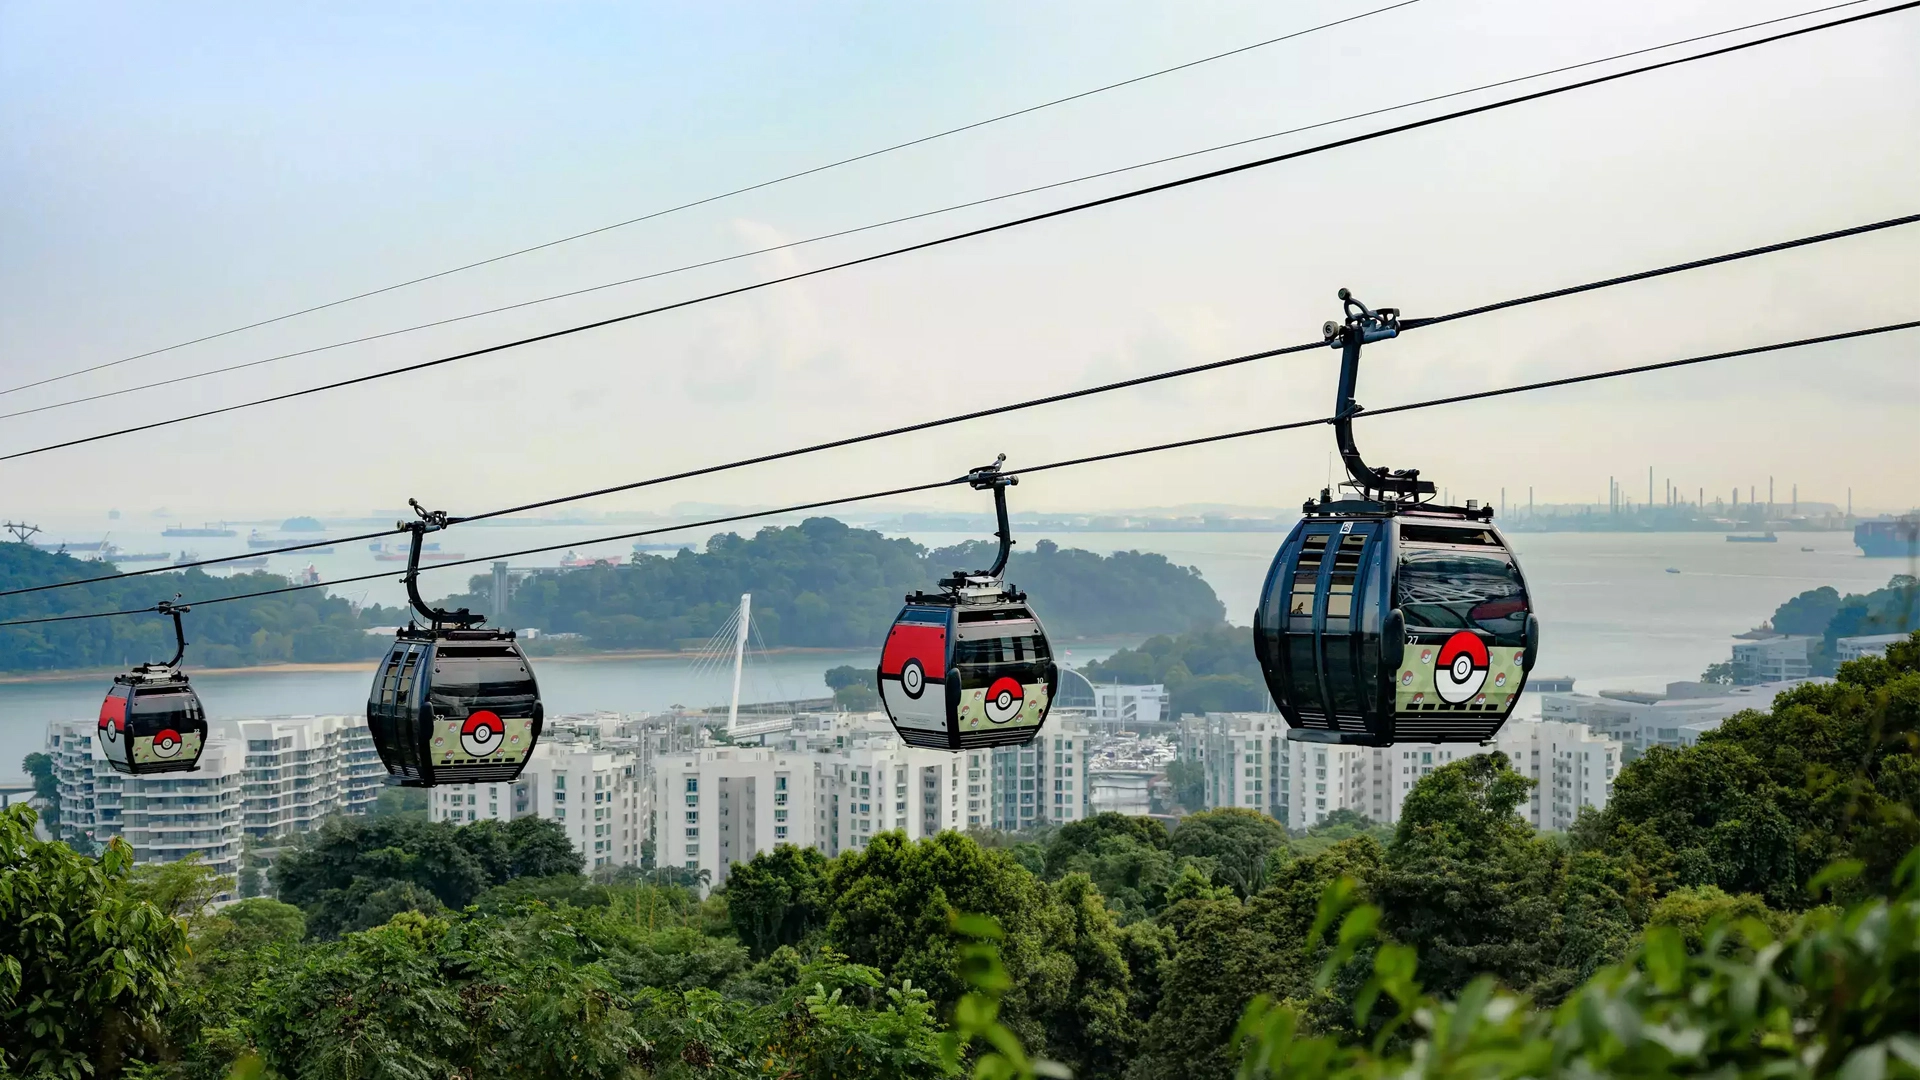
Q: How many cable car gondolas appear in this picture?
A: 4